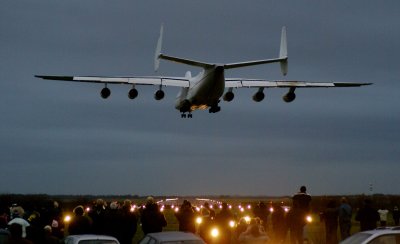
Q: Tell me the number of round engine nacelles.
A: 6